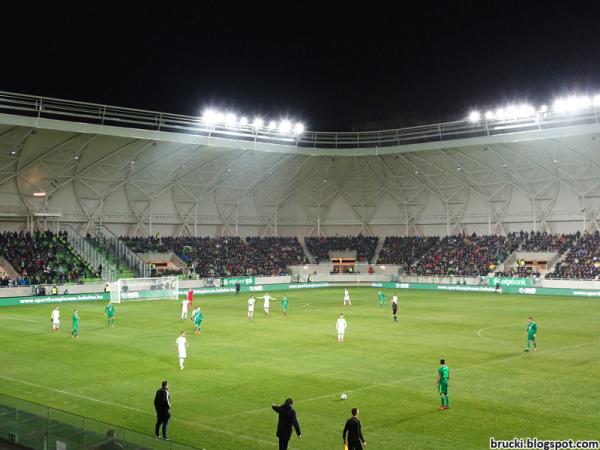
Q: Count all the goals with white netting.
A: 1